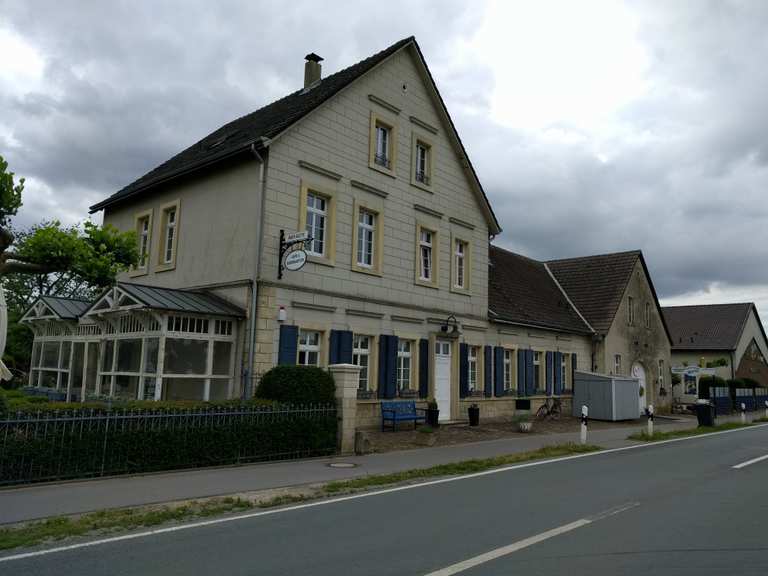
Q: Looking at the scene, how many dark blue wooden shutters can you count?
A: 14